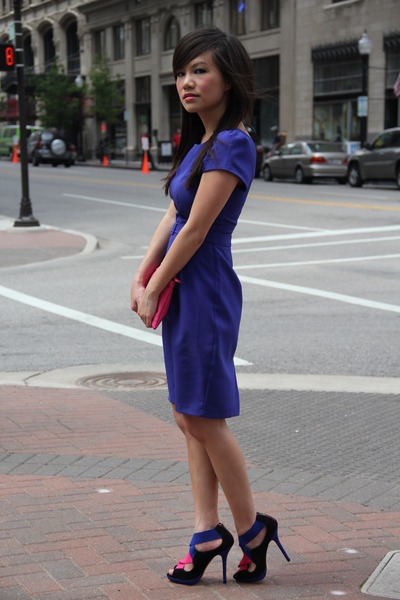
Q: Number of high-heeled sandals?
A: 2